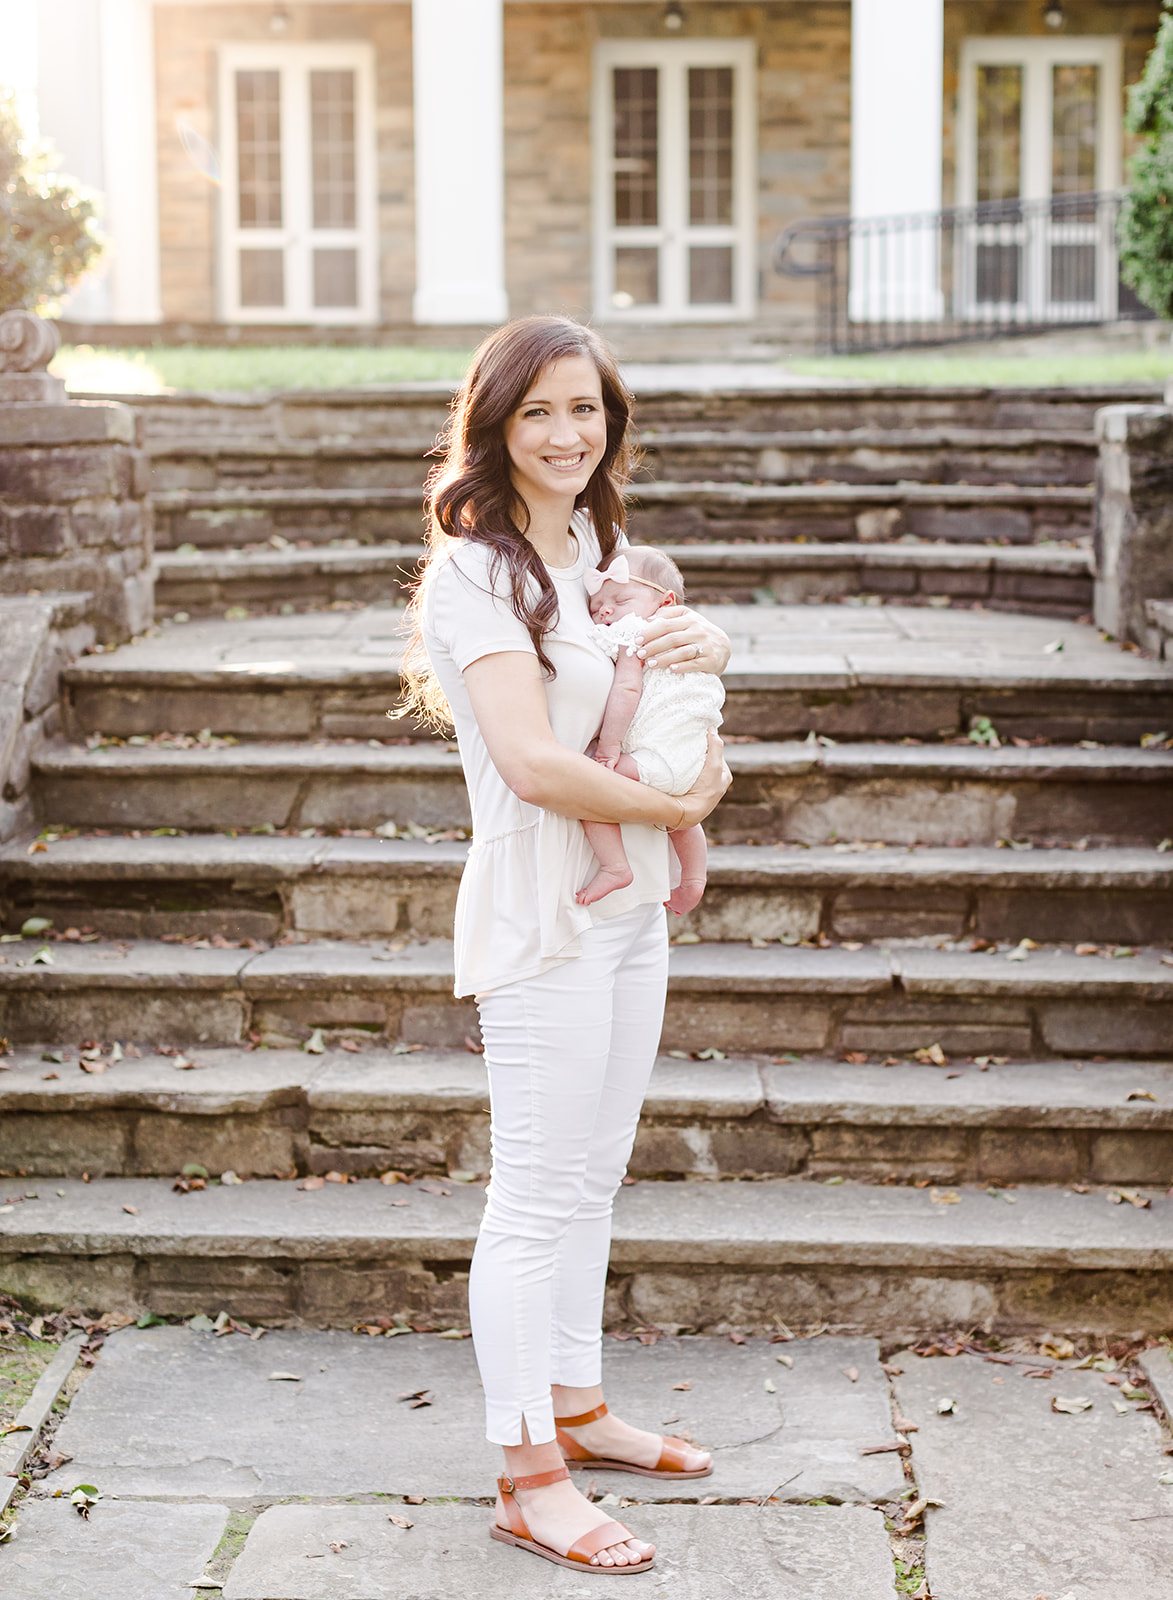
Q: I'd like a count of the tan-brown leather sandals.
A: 2